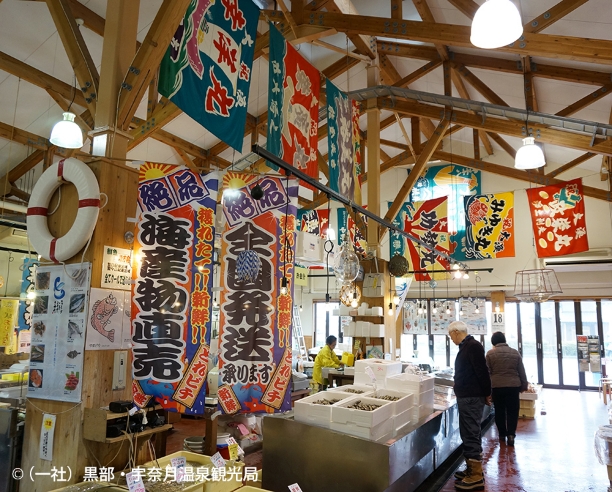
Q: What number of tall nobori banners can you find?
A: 2